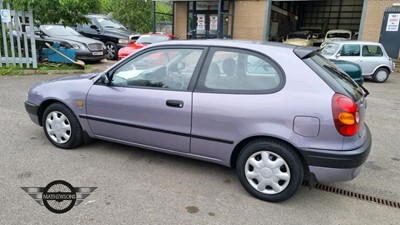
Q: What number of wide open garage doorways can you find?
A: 1